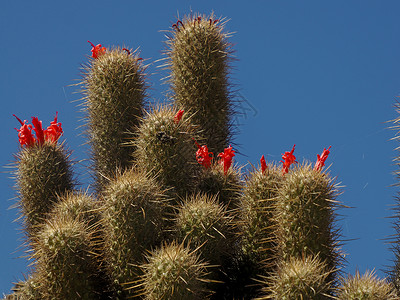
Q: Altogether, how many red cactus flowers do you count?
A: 10